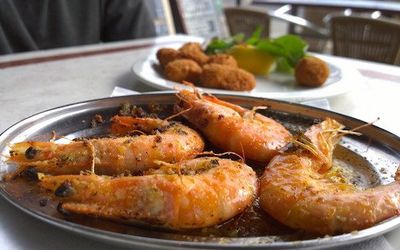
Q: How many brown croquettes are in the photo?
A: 6